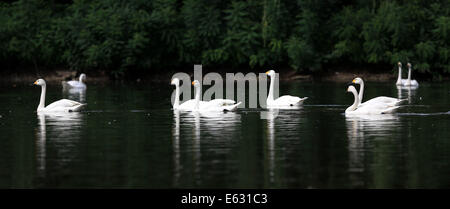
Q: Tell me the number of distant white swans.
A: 3